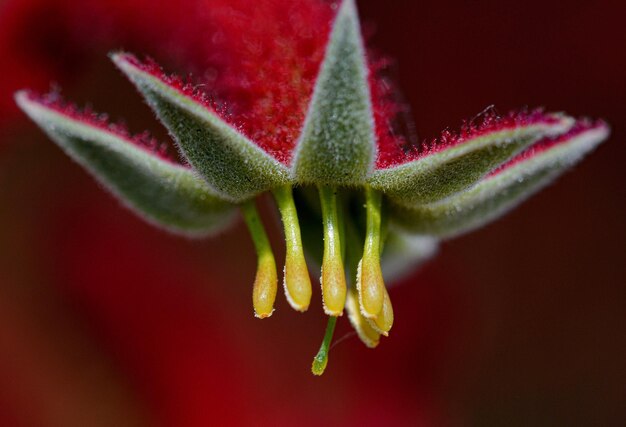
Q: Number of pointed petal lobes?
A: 5